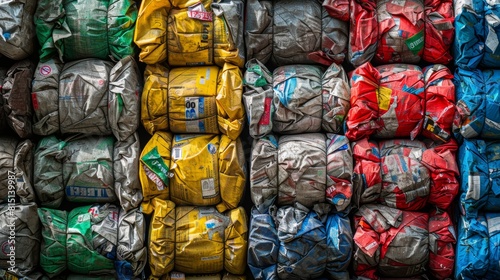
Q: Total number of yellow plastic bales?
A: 4